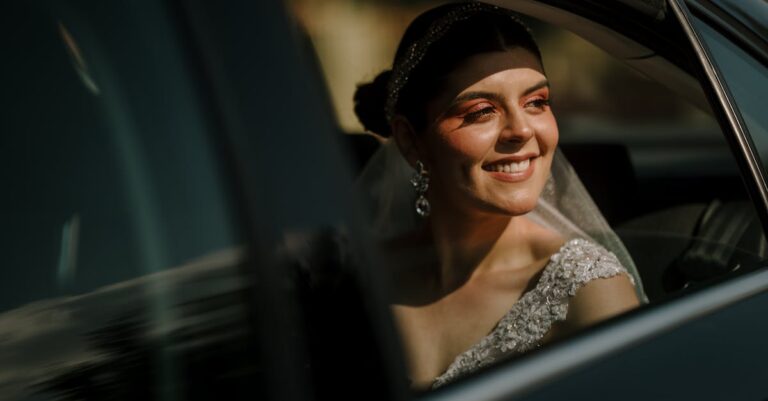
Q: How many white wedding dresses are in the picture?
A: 1